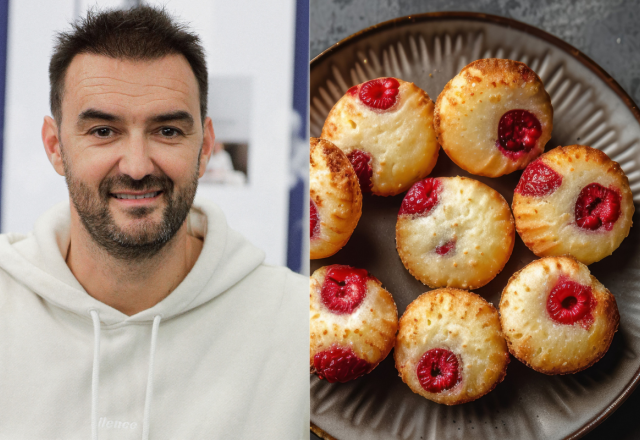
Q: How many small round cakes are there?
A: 8